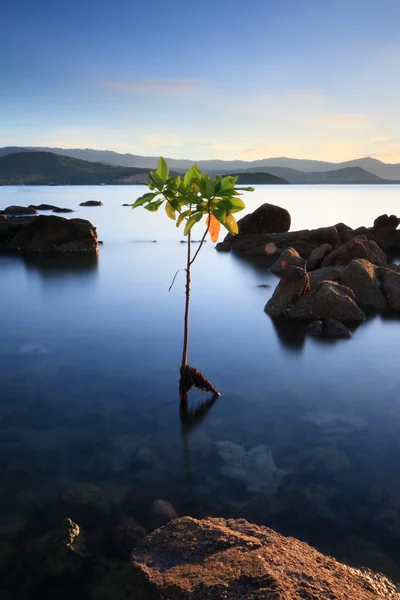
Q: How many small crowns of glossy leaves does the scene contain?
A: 1